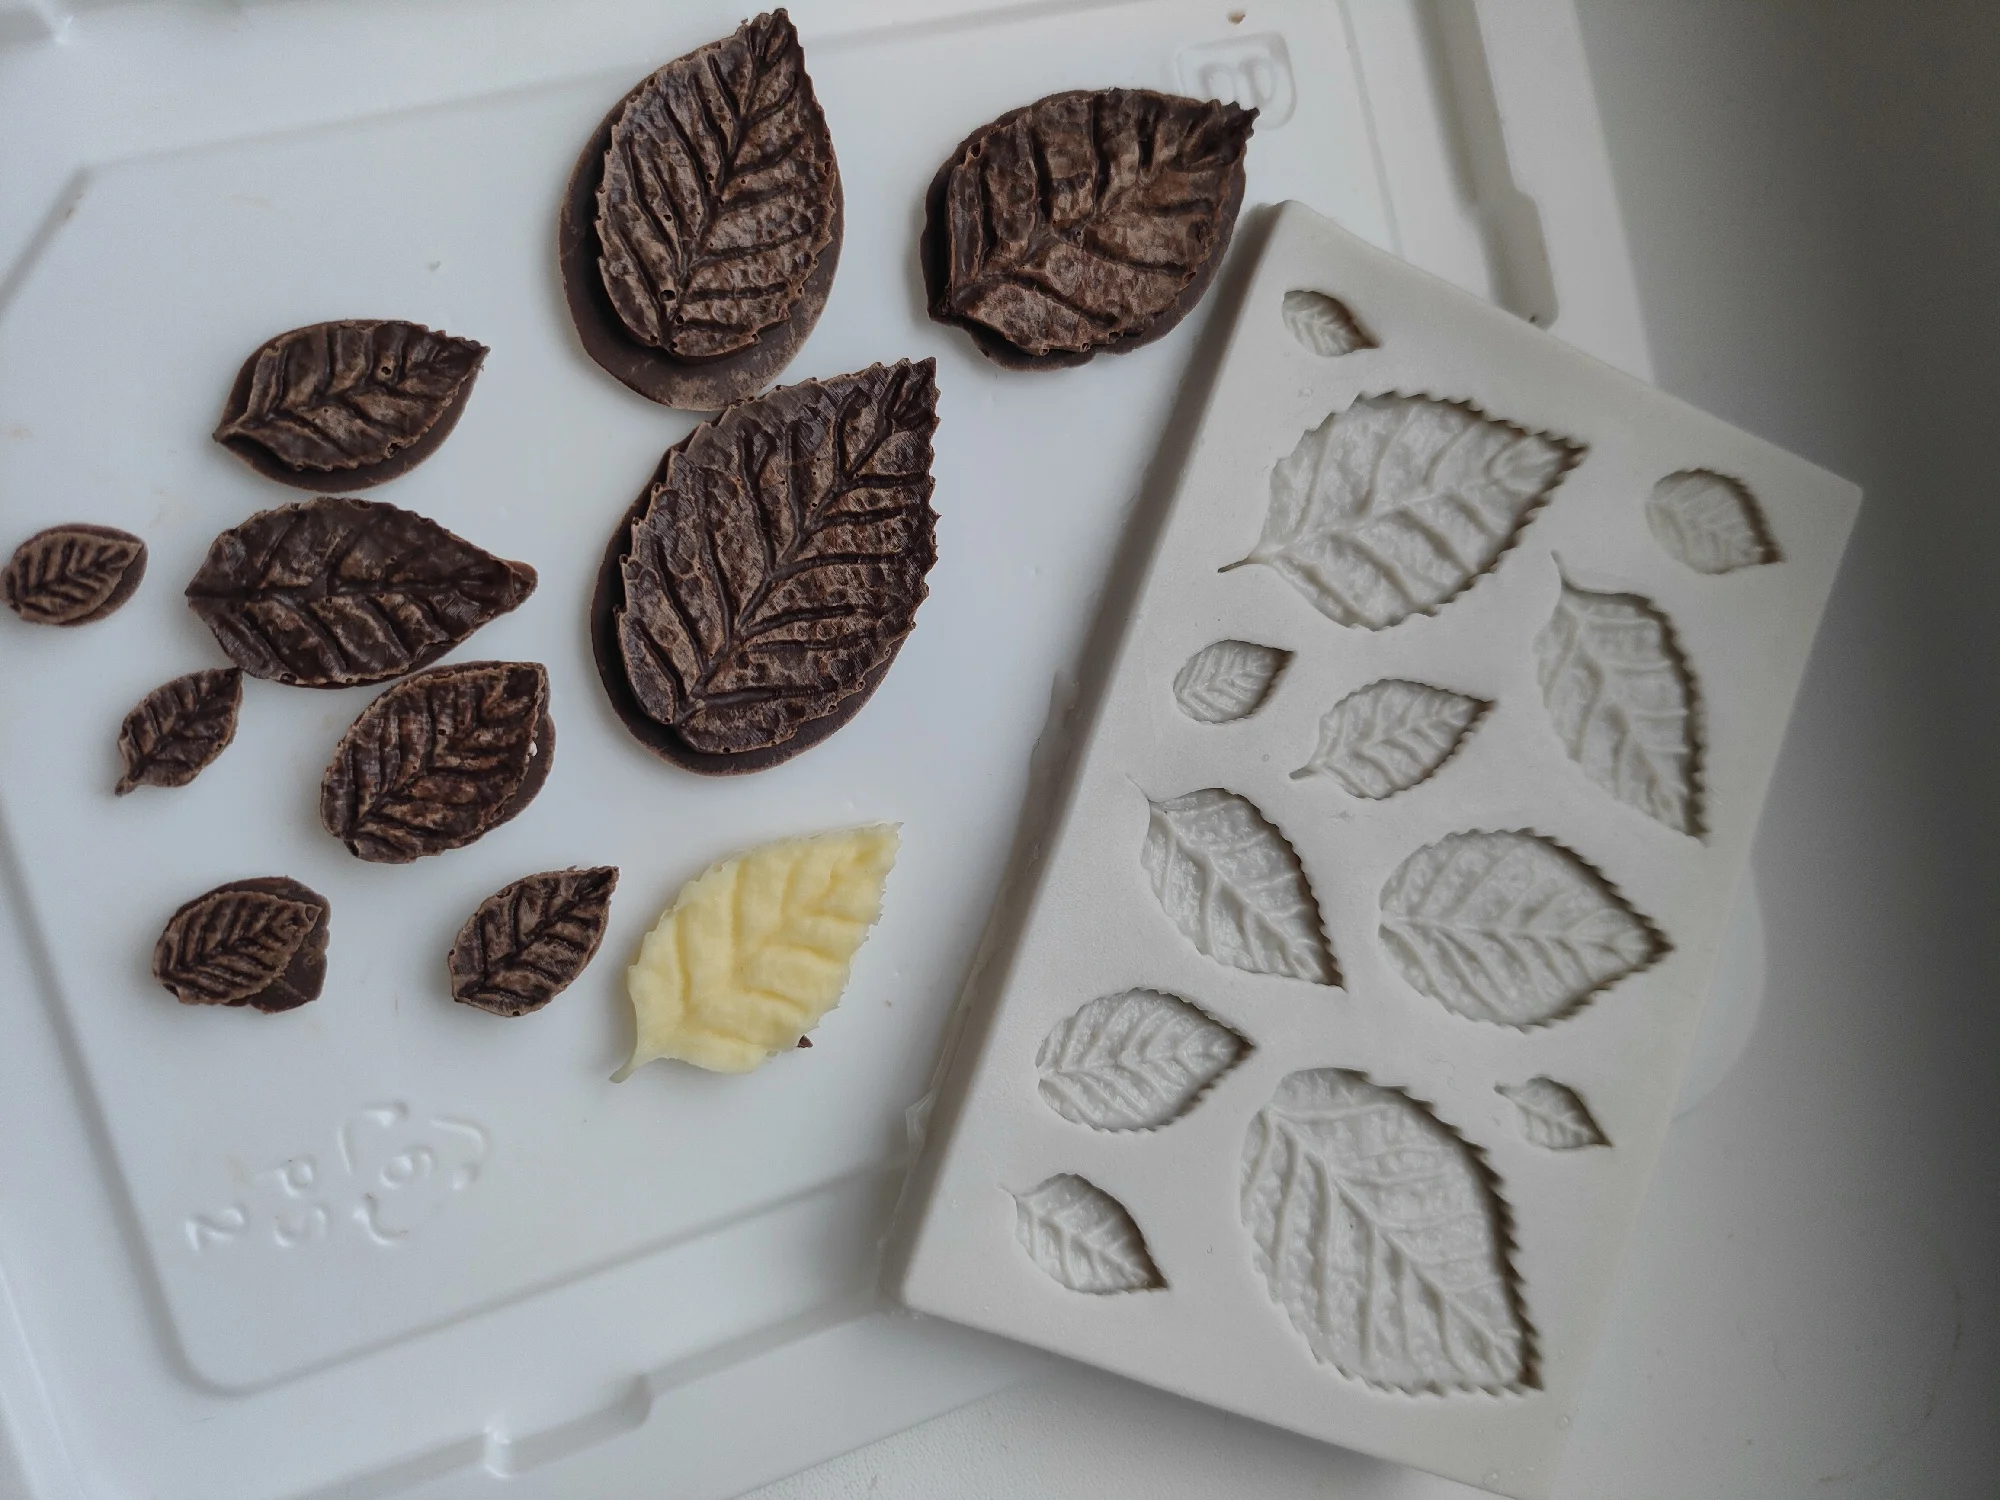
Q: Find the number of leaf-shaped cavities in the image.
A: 12